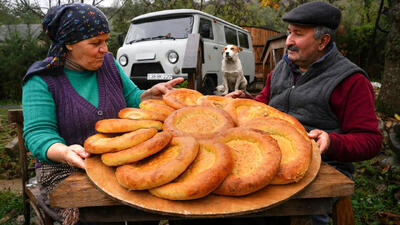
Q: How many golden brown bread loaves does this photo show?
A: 13